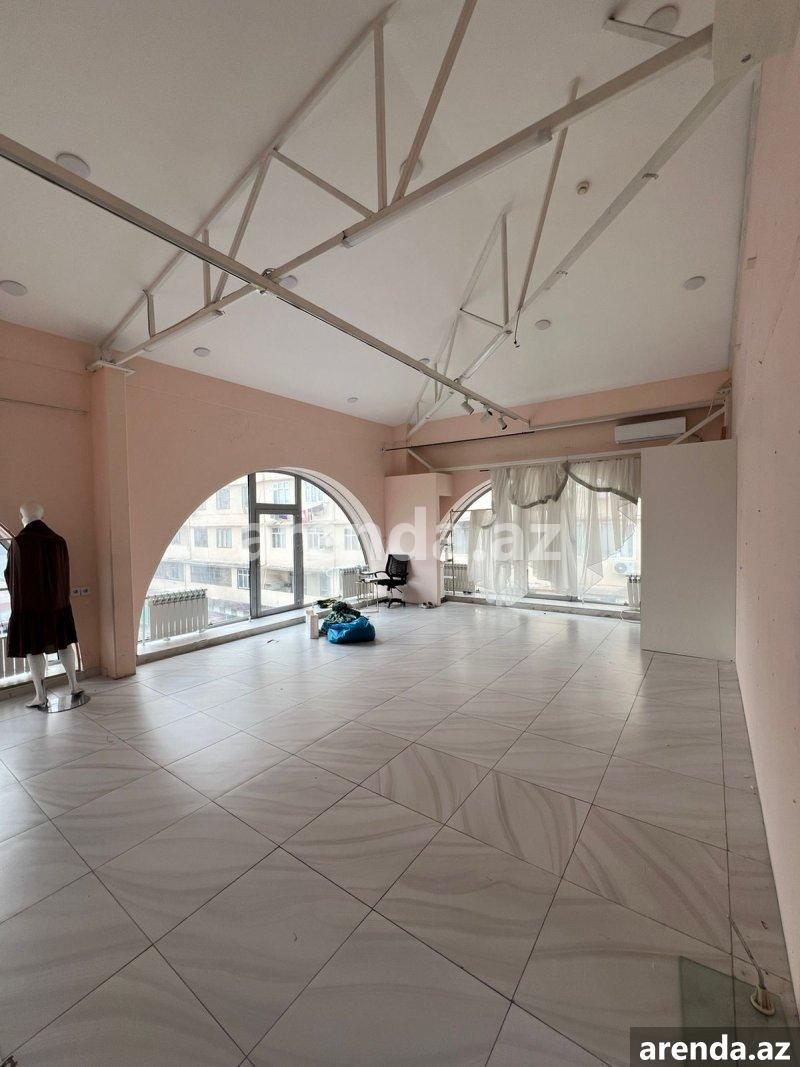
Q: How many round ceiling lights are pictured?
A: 10